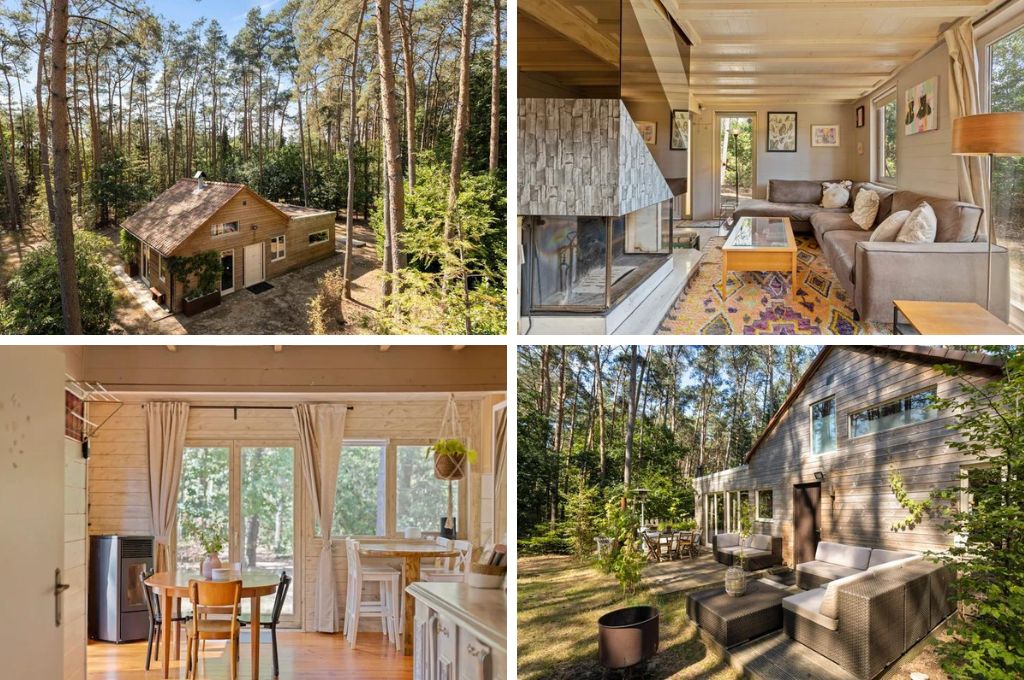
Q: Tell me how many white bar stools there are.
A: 4